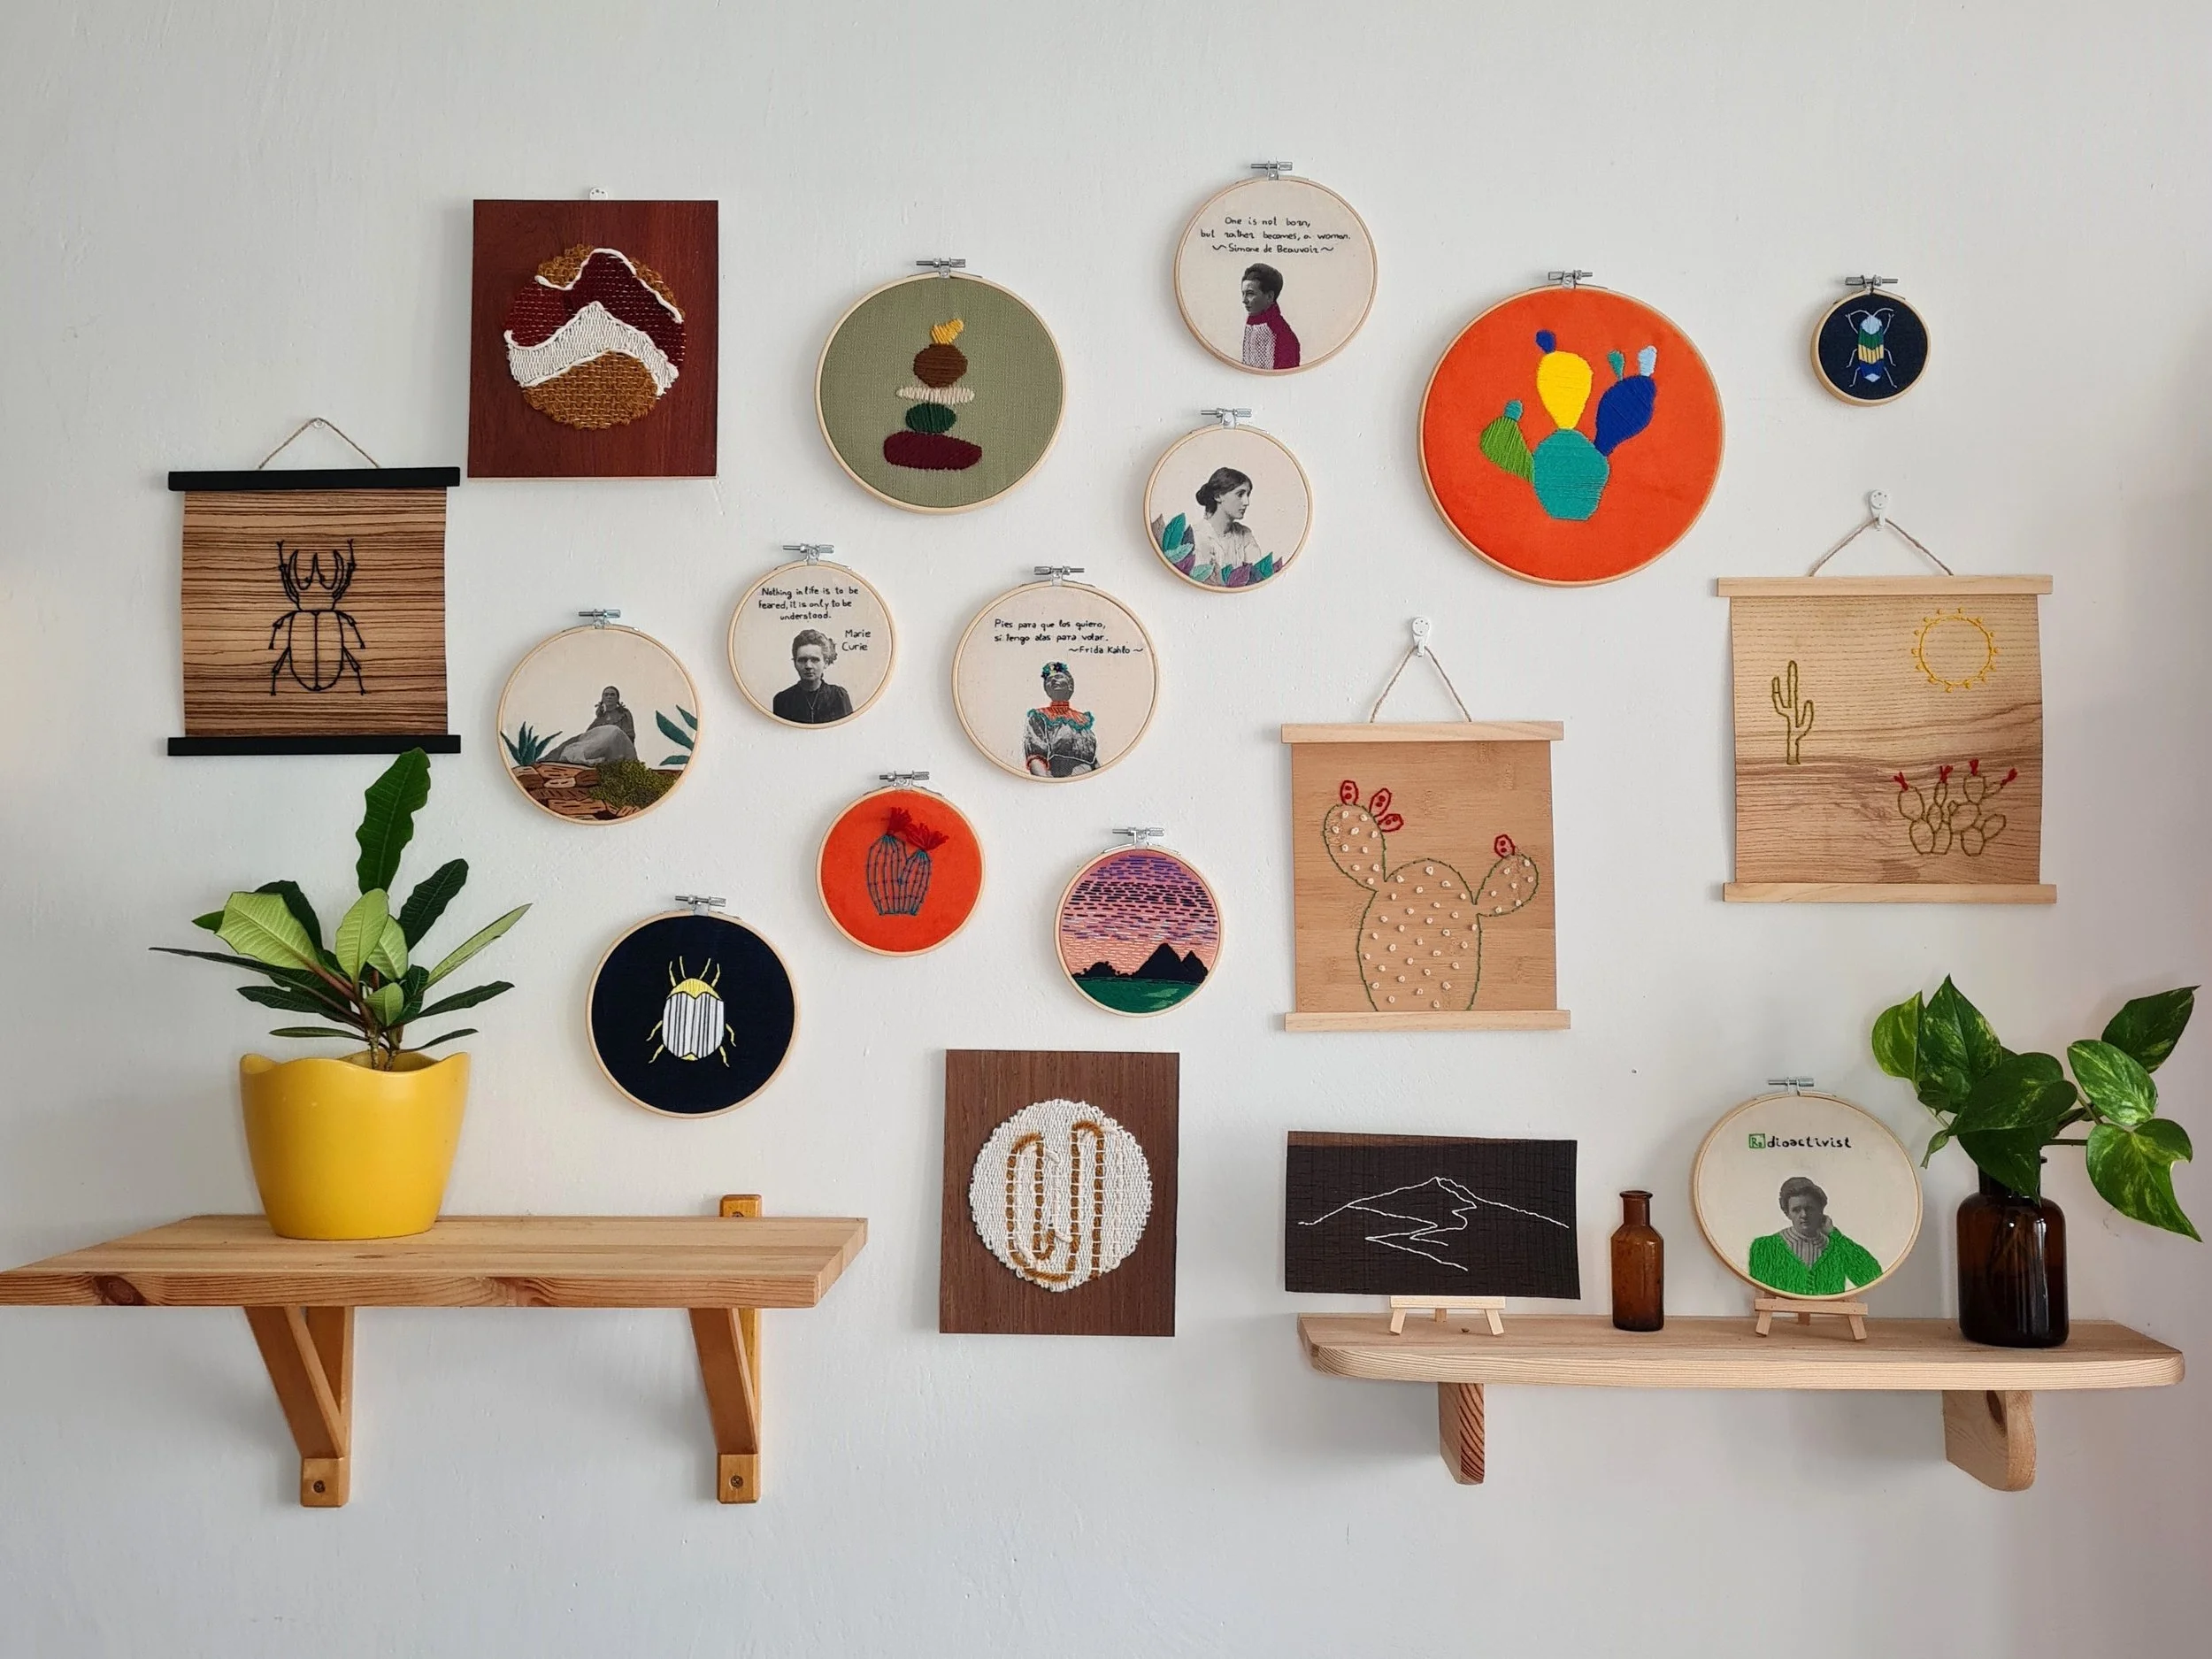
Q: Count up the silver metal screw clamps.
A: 12